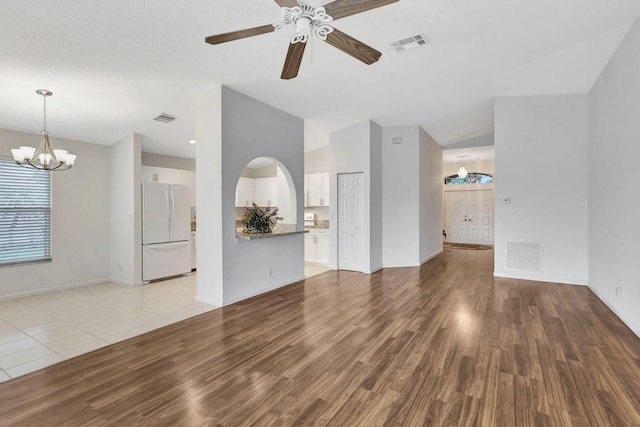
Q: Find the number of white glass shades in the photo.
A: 5